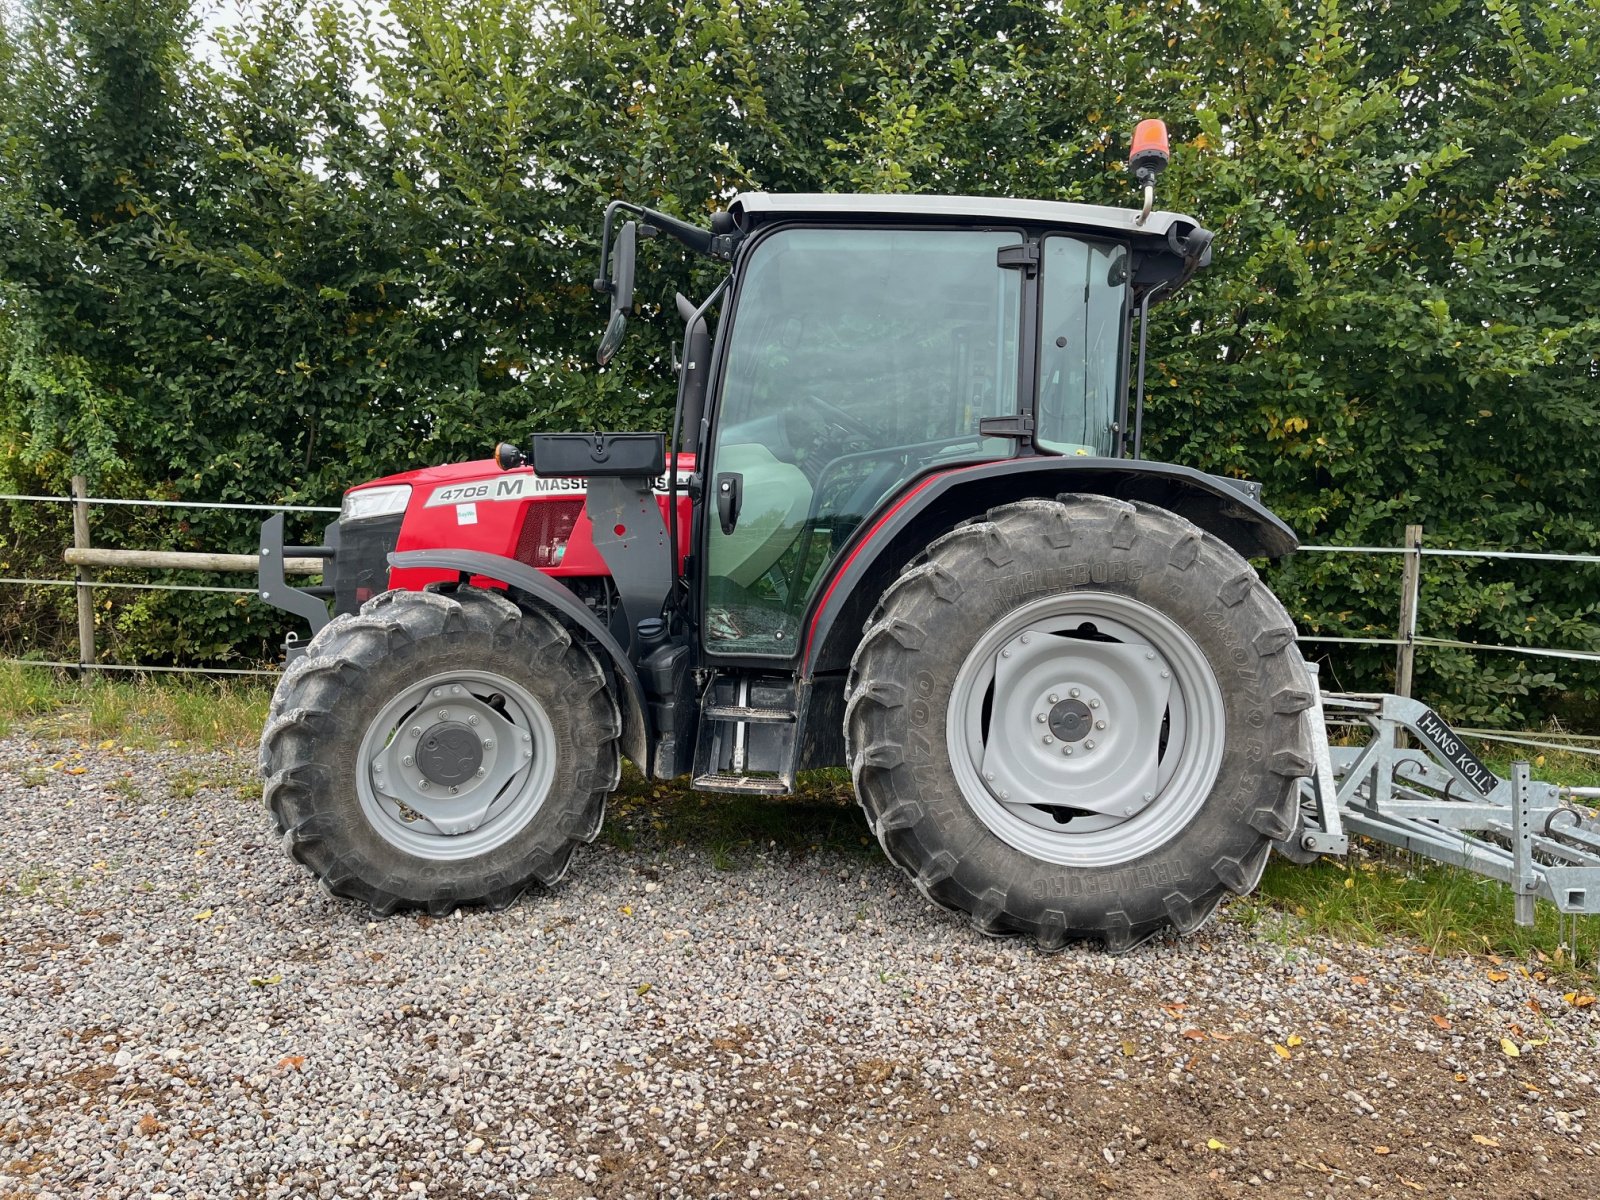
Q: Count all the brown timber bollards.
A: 2